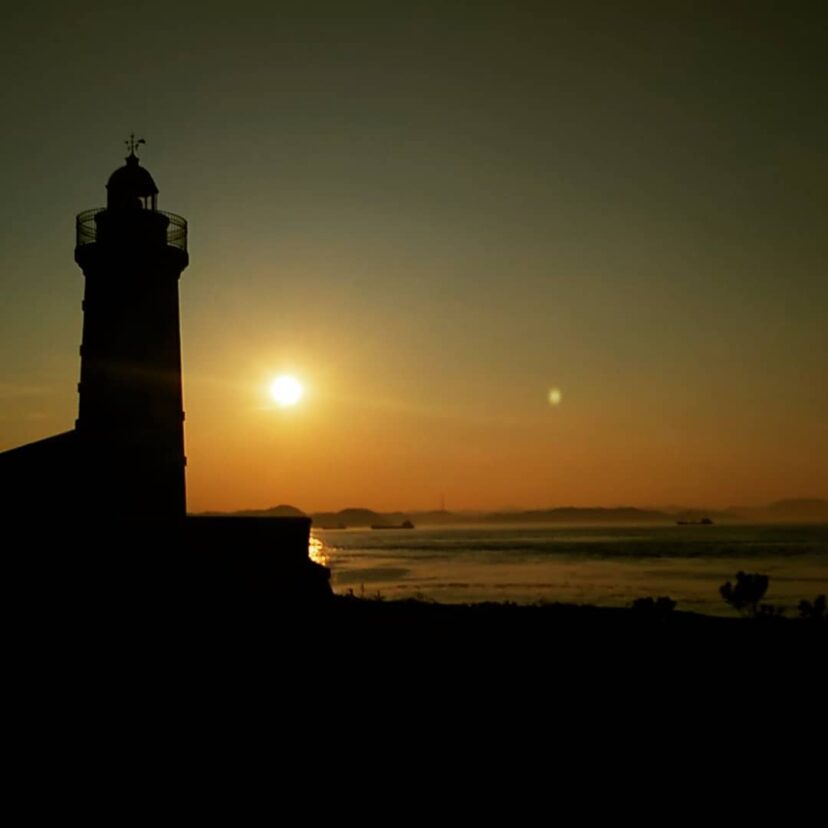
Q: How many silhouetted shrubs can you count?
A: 3